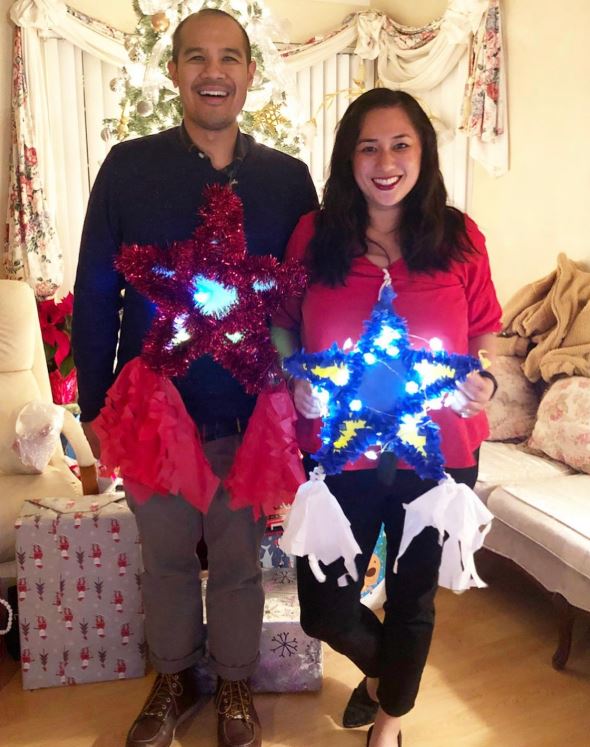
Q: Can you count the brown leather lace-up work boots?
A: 2